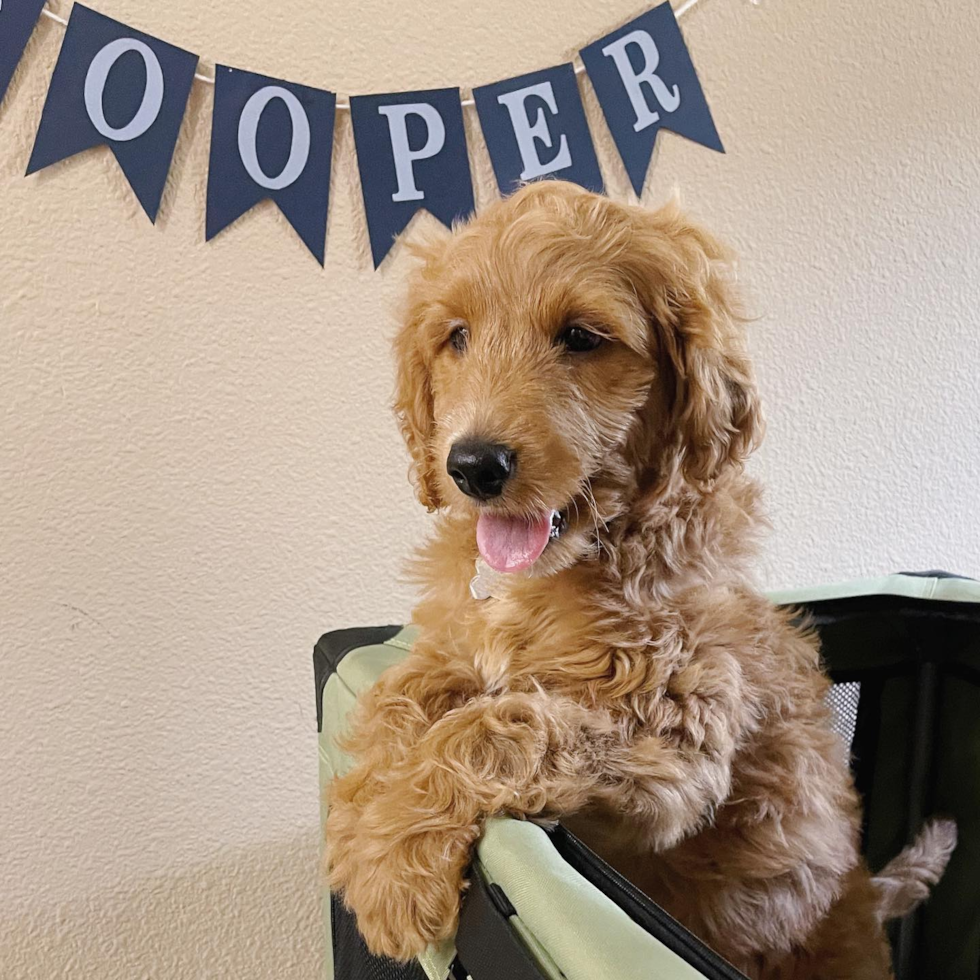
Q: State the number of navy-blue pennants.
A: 6